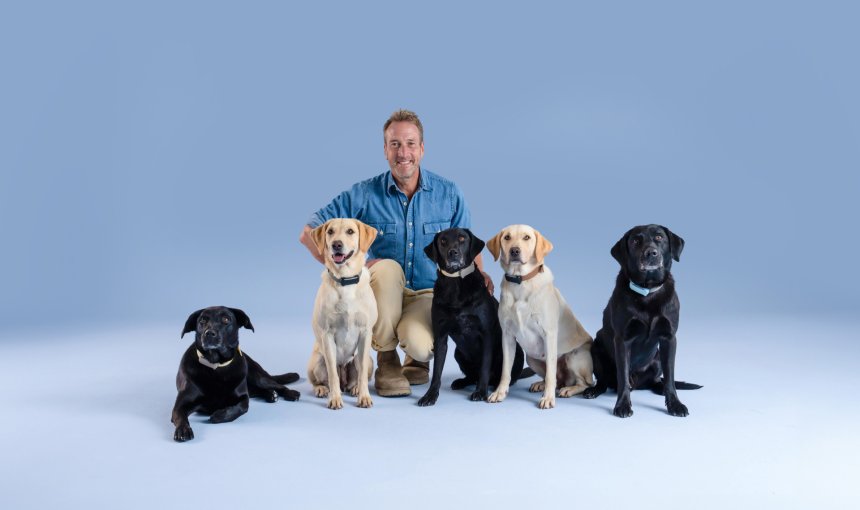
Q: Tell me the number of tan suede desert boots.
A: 2